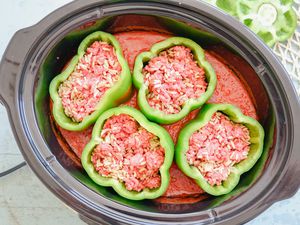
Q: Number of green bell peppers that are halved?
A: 4